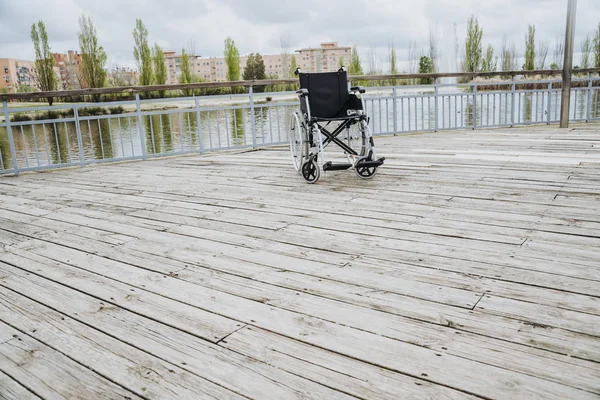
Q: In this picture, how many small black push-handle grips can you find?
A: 2